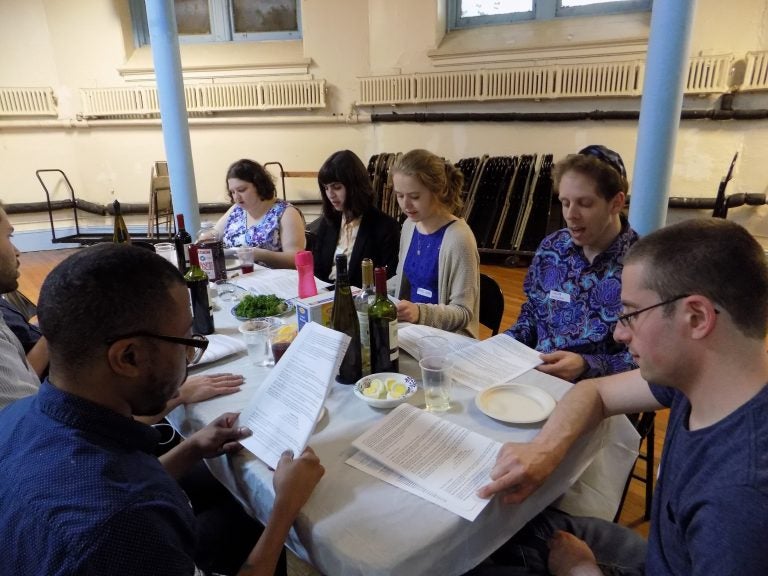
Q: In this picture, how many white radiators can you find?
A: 4